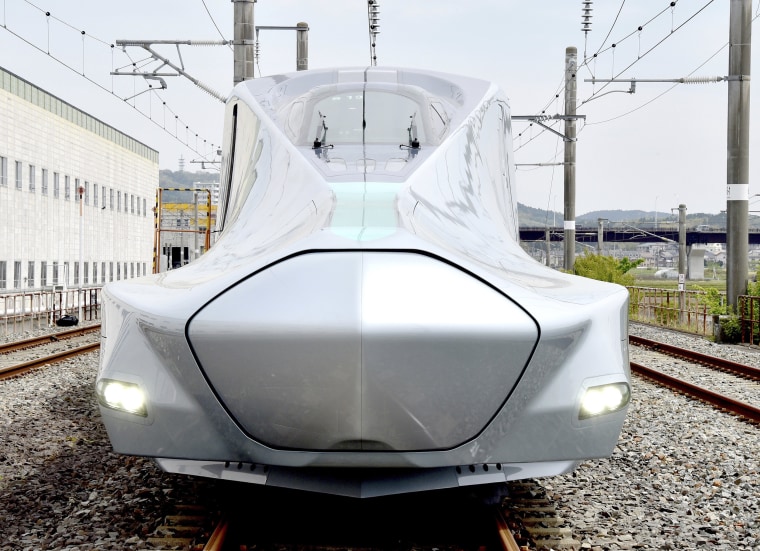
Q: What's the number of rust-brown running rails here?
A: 6